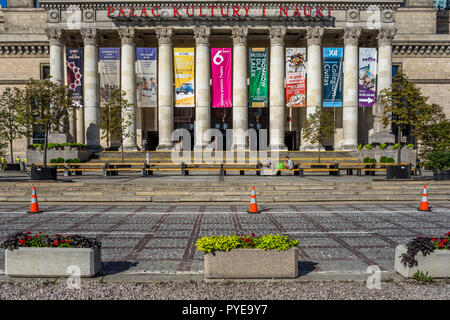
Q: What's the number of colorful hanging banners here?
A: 9